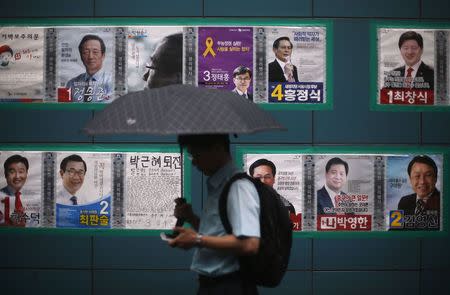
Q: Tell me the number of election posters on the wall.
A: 12